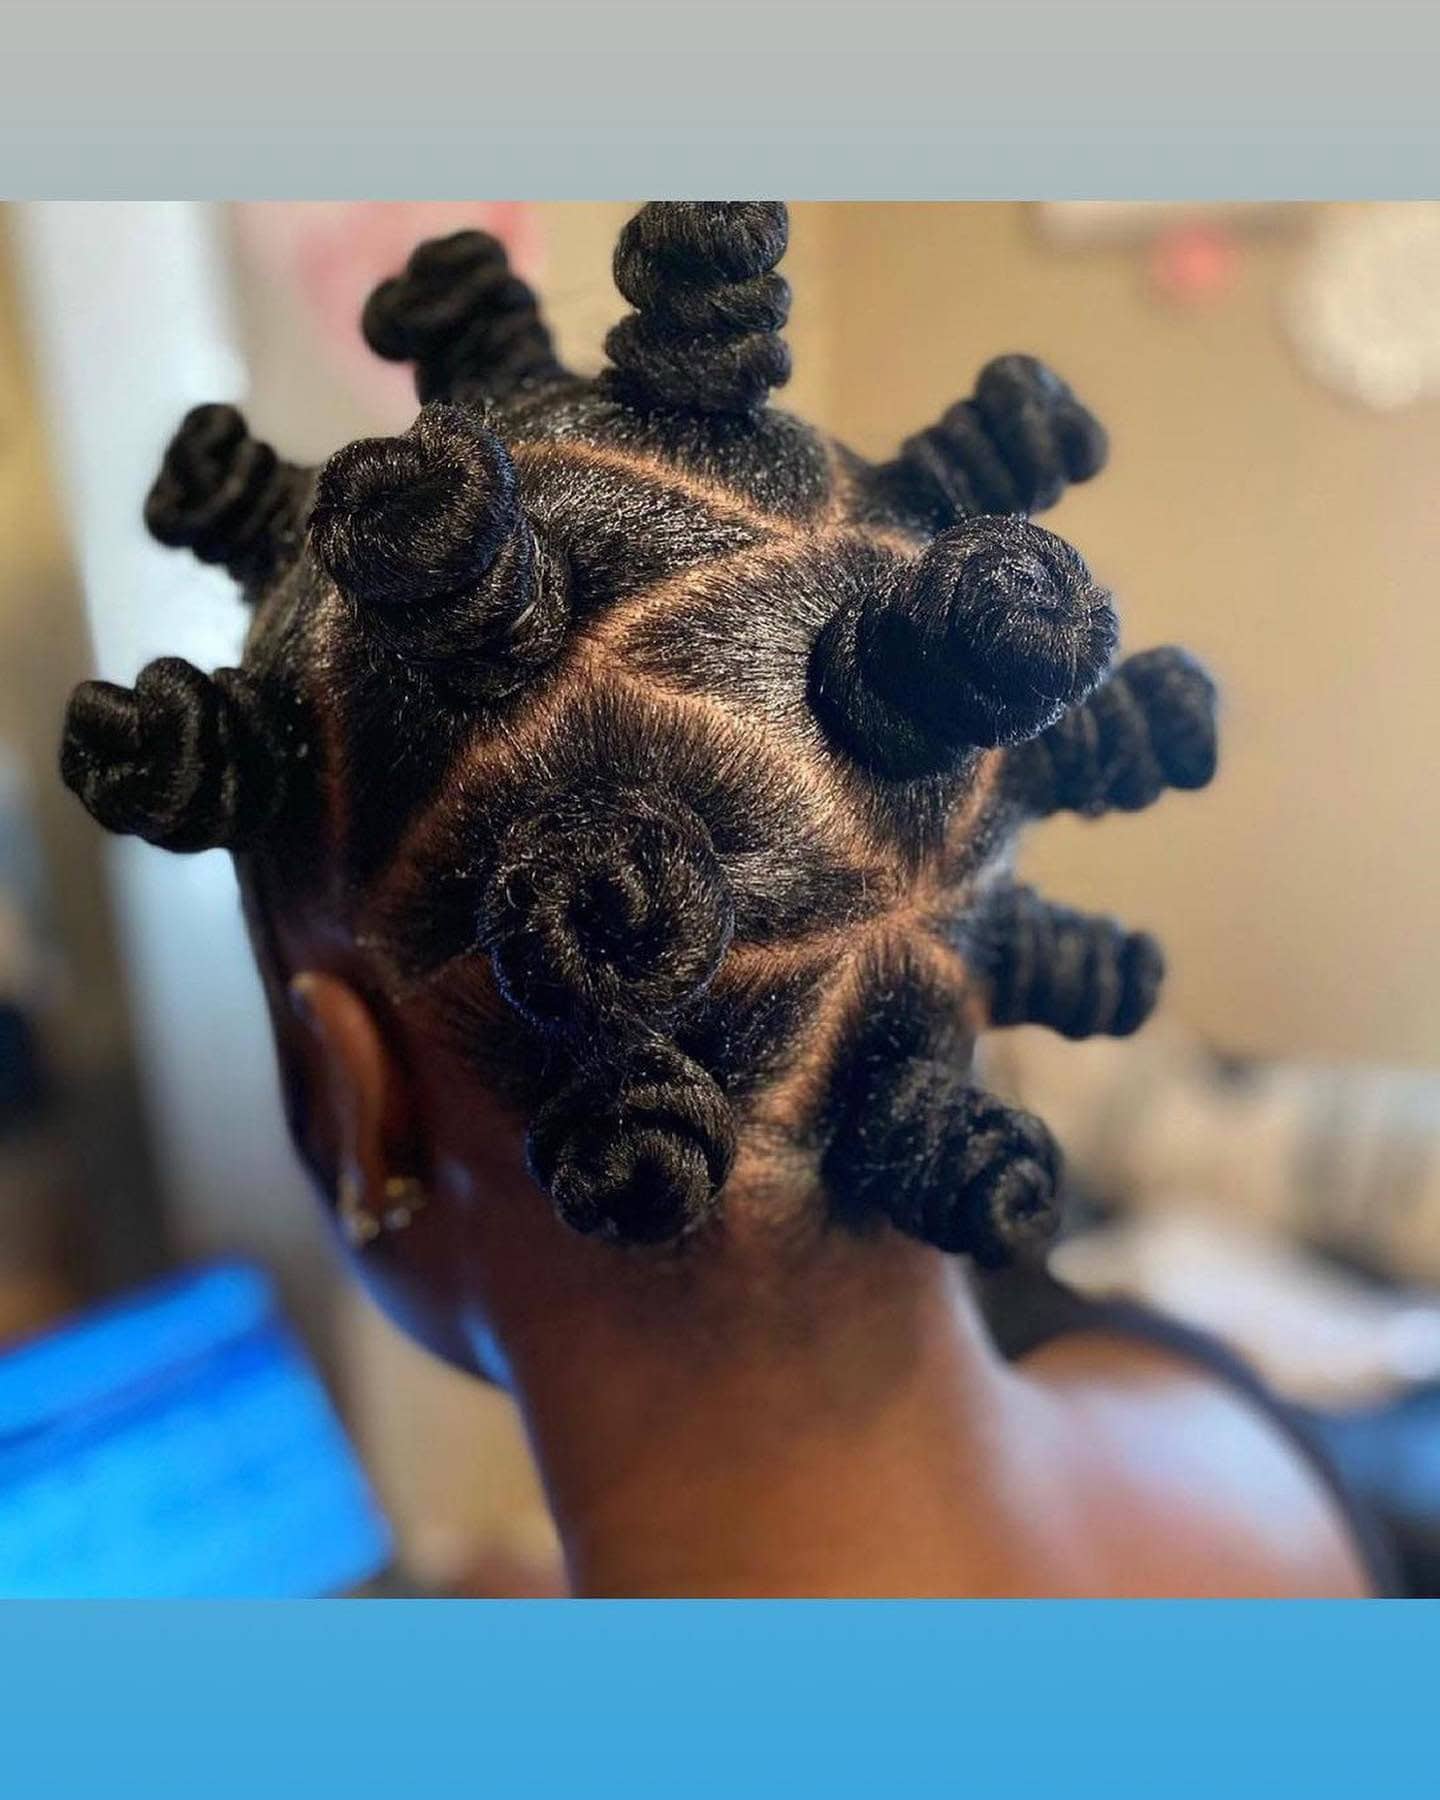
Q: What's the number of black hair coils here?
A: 12